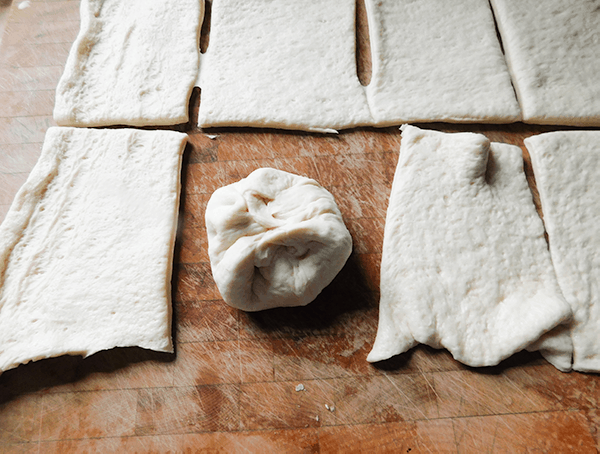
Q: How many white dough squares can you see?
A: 7